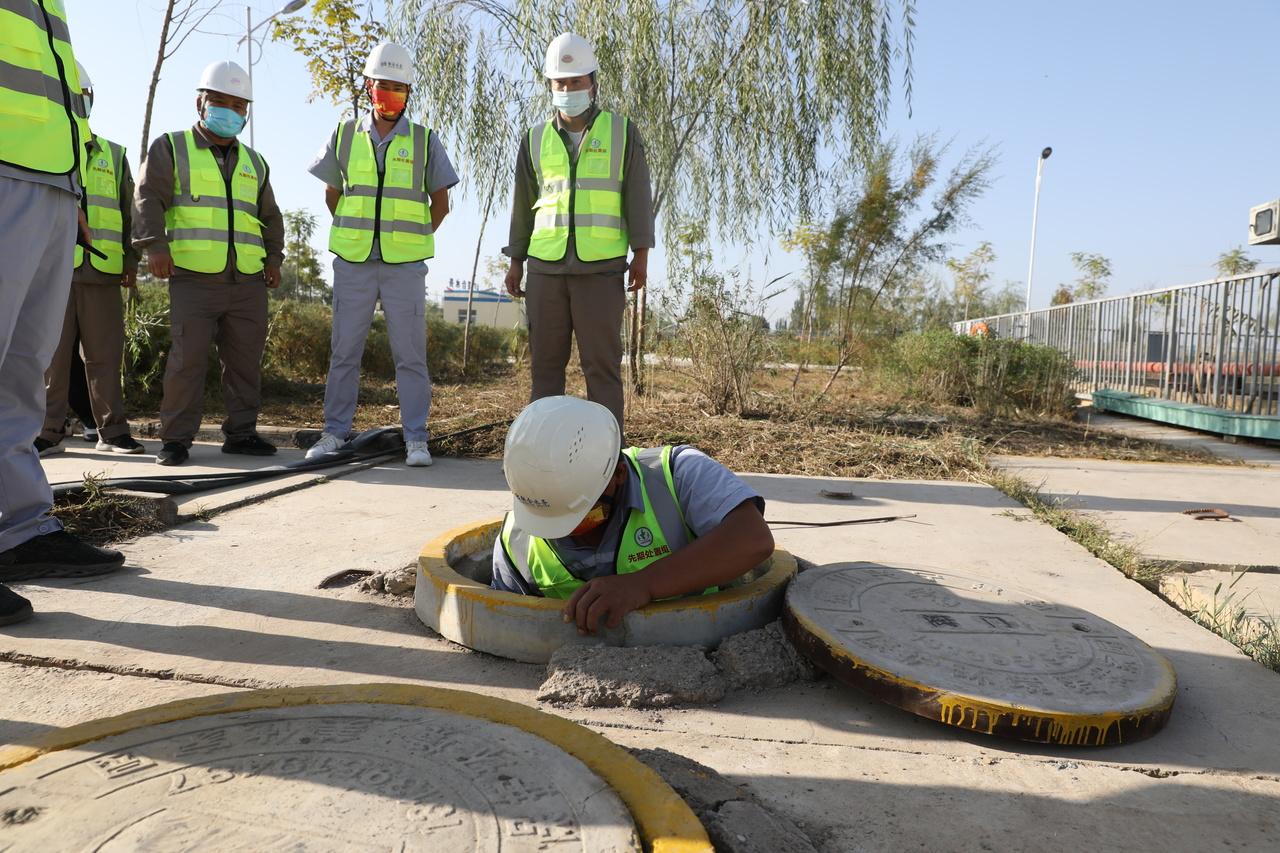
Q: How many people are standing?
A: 5